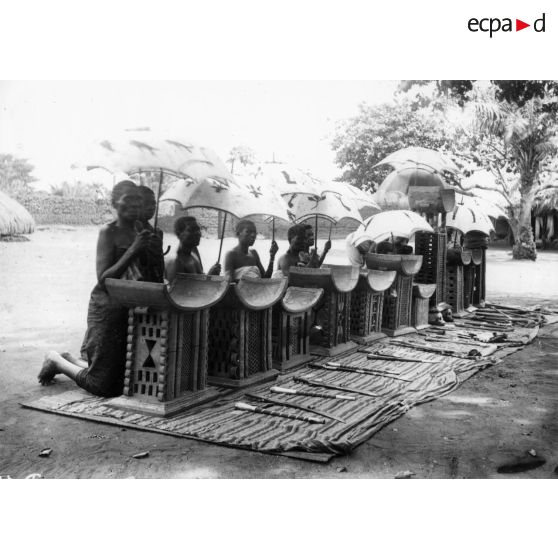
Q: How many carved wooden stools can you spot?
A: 11